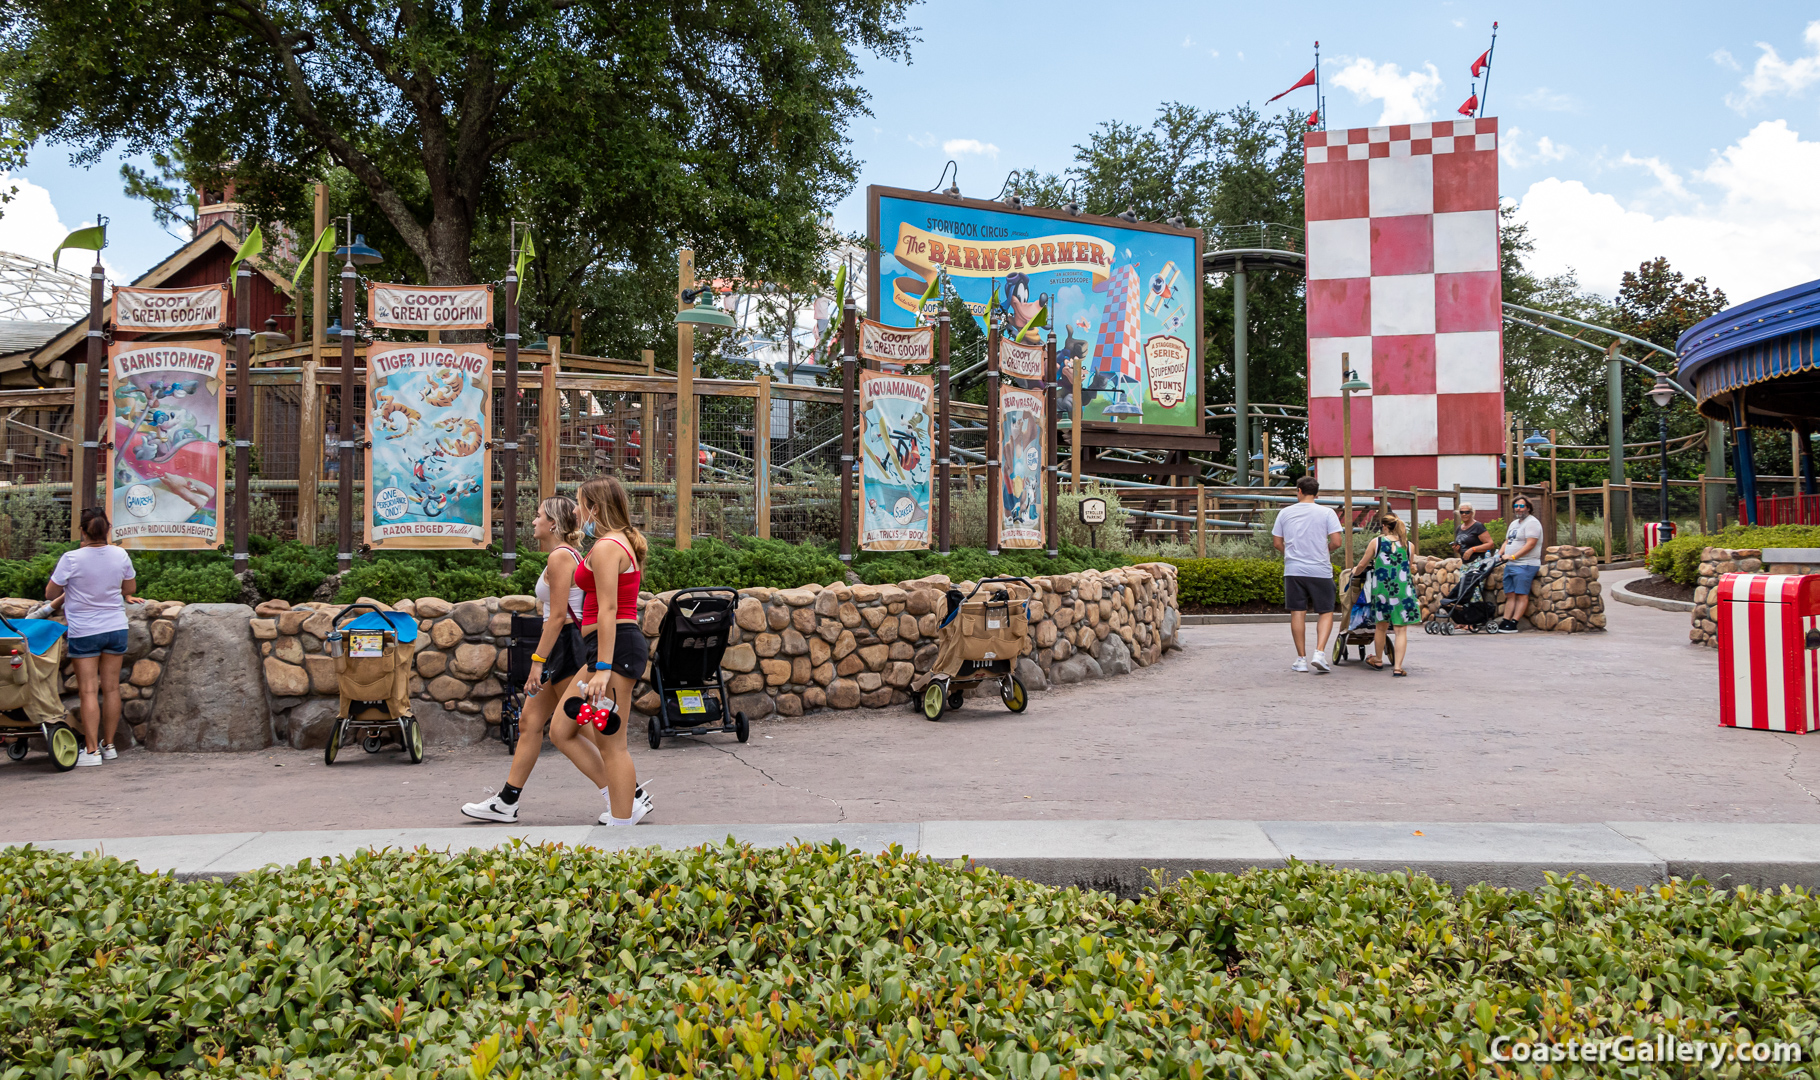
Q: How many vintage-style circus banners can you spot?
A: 4